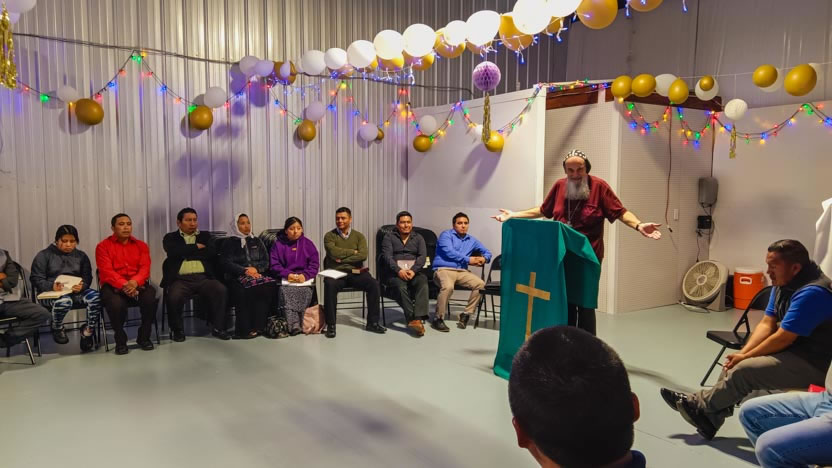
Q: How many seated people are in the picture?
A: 12